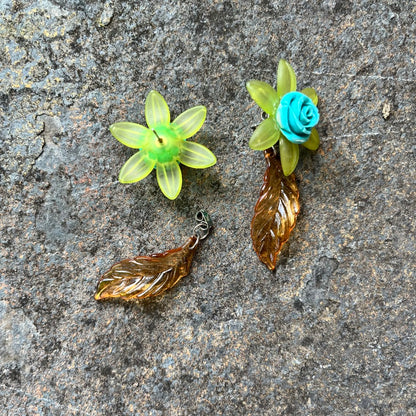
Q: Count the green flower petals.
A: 12